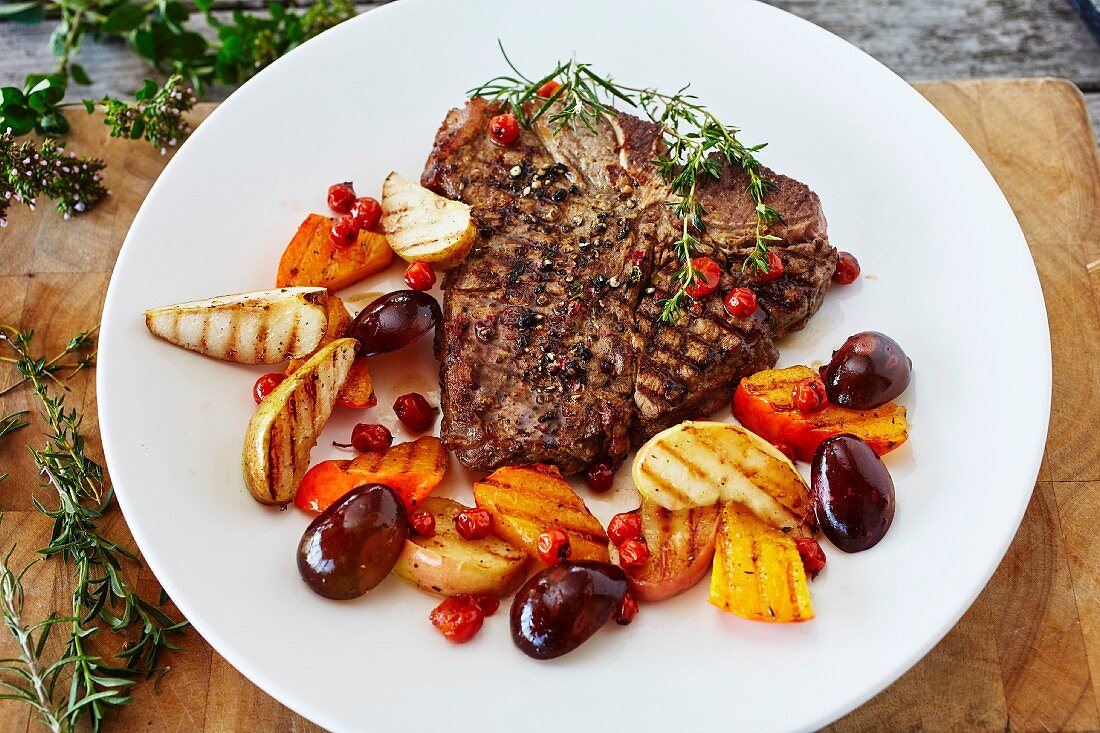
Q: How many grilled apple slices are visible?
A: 3